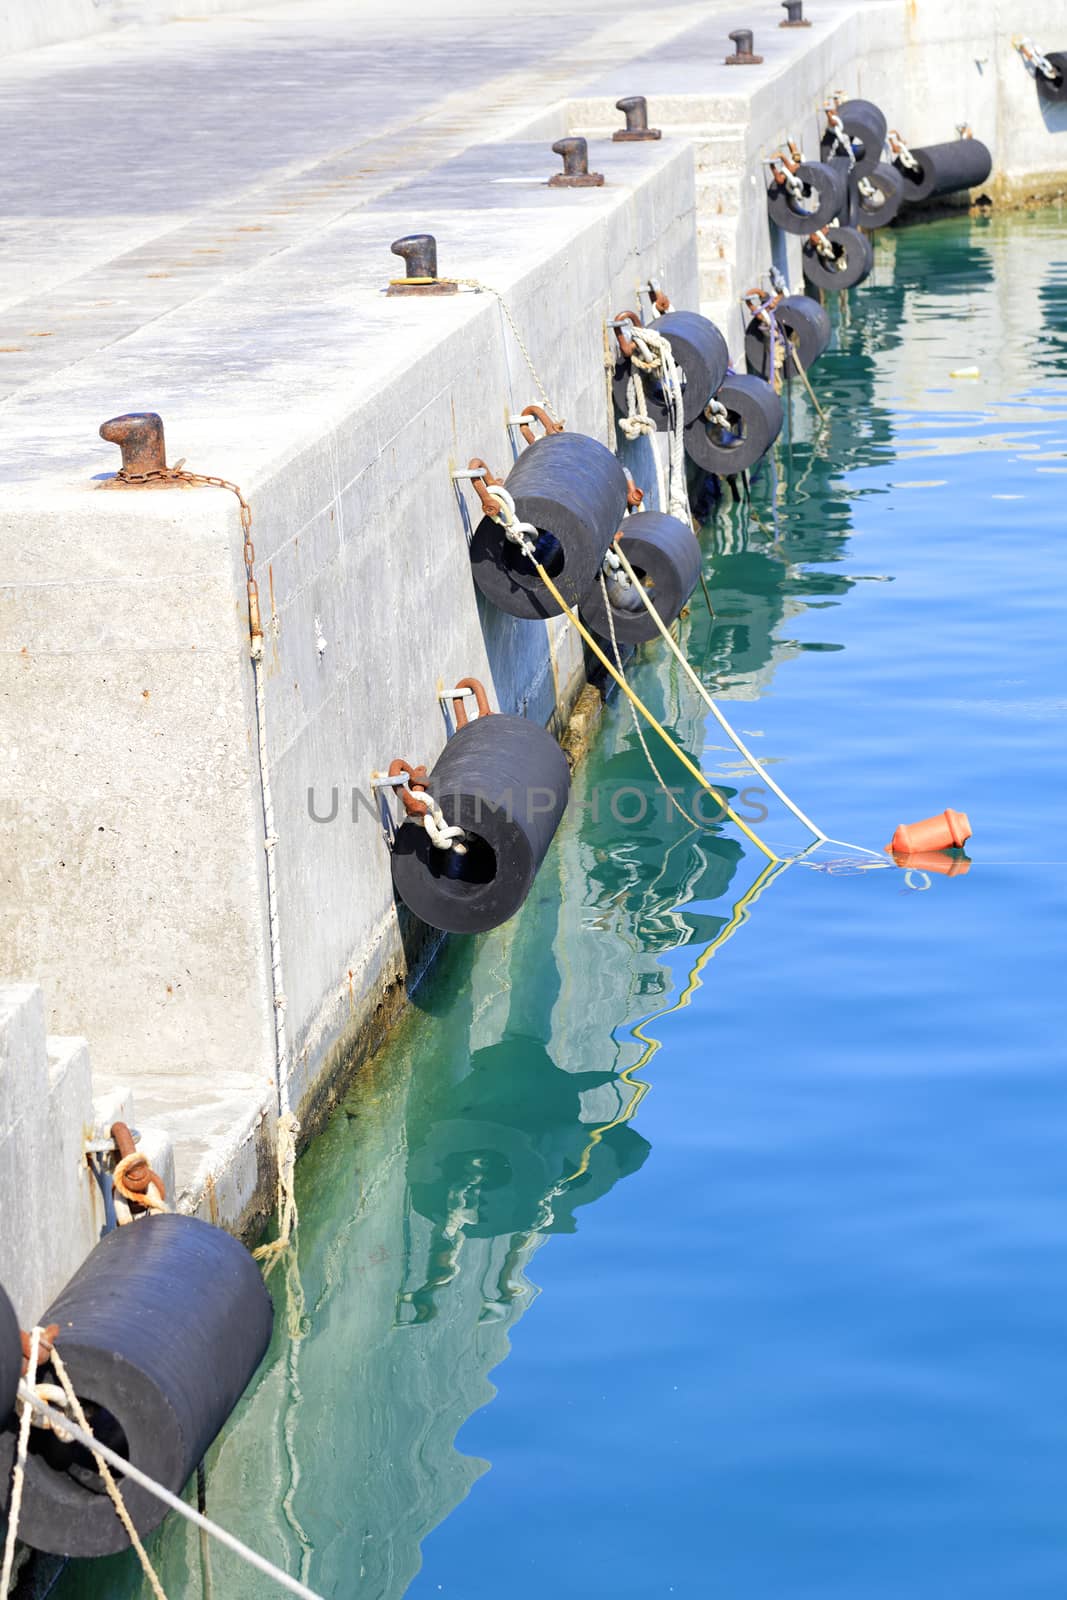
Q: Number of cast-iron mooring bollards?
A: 6